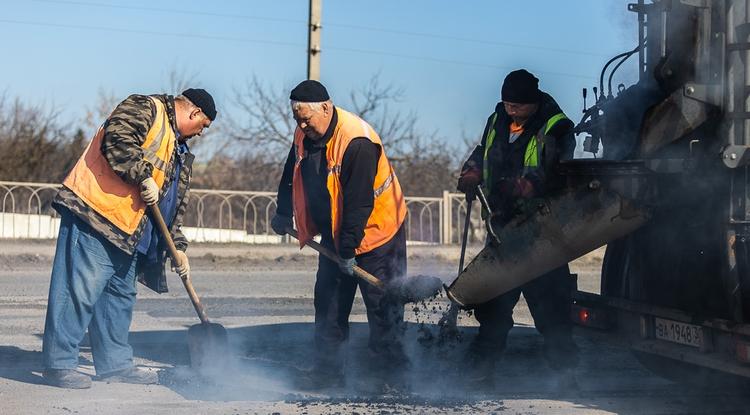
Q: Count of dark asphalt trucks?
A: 1